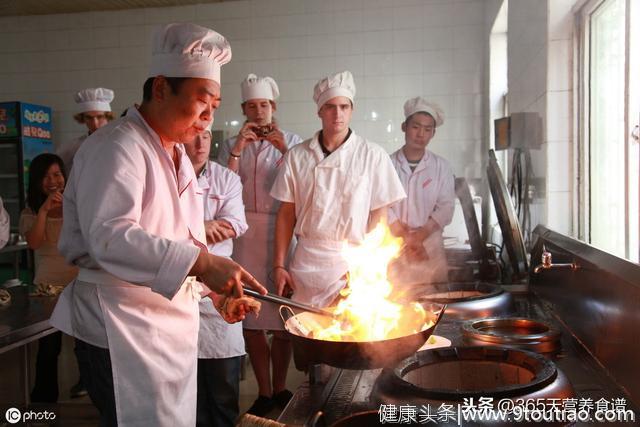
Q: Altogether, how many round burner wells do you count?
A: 3